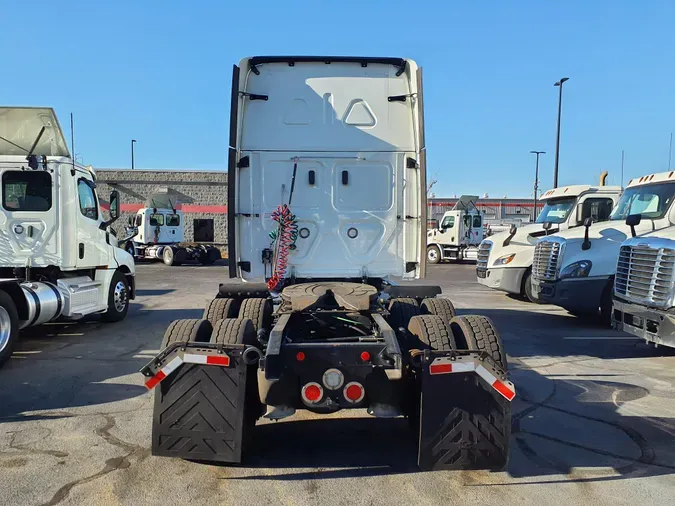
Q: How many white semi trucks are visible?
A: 7